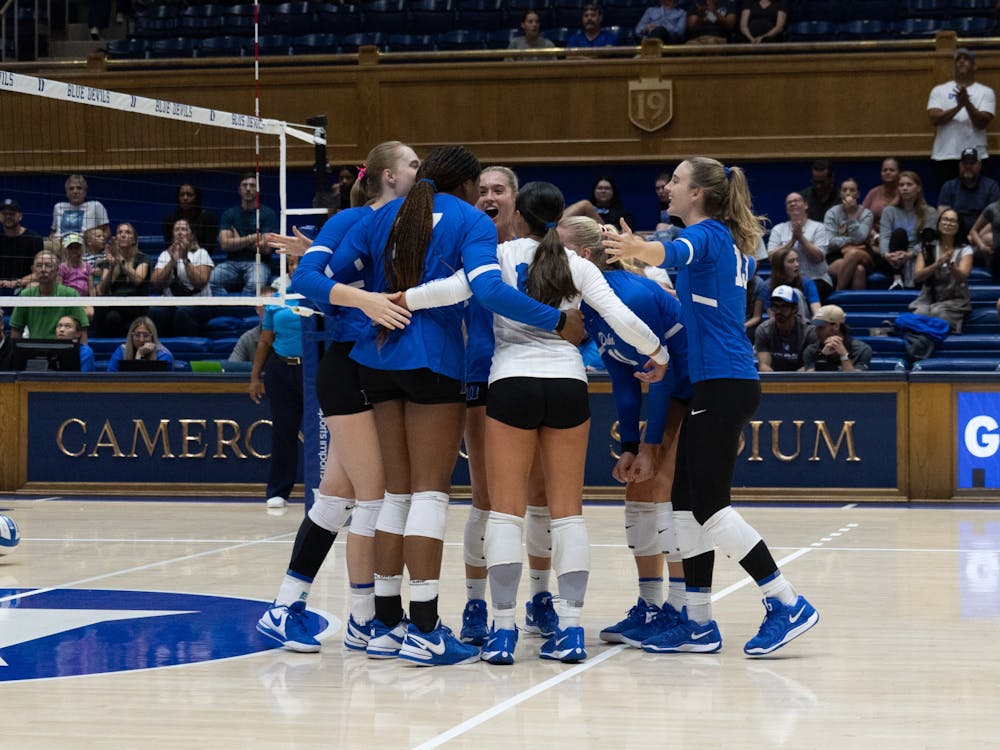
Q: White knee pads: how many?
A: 12